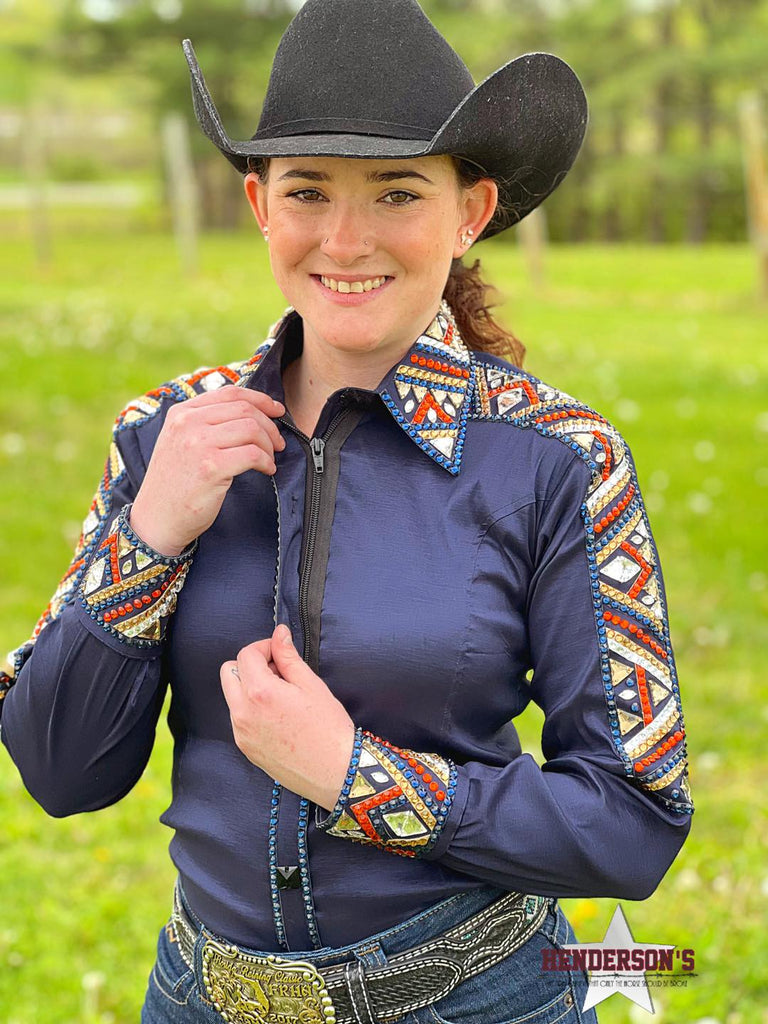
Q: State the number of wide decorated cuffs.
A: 2